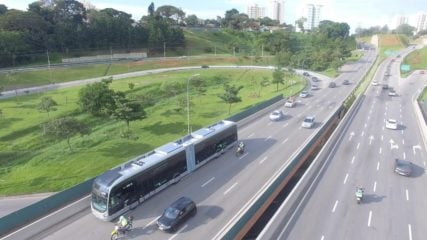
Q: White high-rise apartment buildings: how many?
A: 5